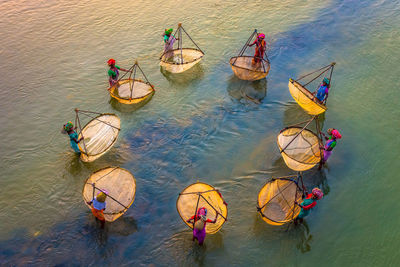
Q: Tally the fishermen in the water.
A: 9